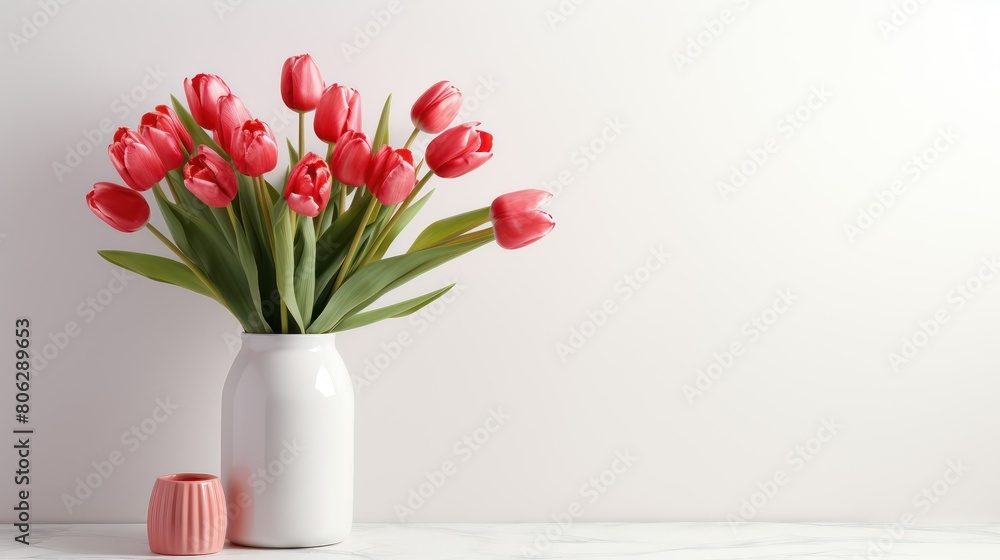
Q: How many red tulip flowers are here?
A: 15